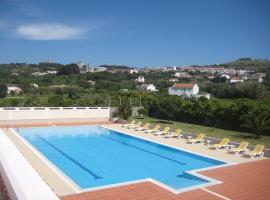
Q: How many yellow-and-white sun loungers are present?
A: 10